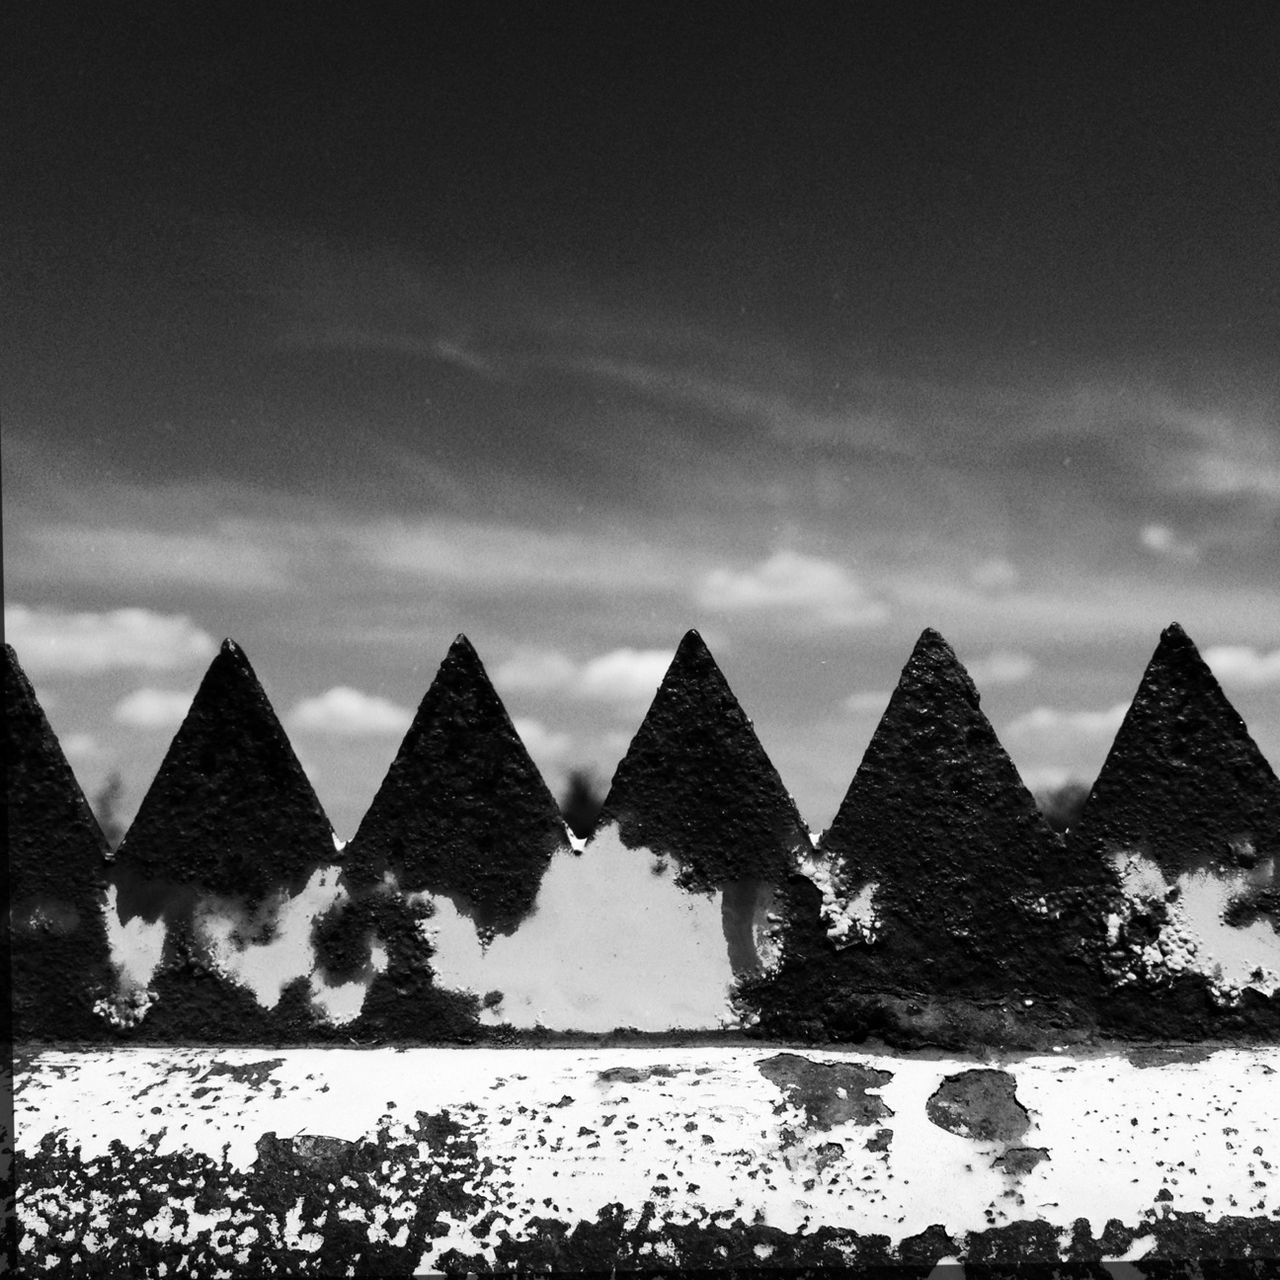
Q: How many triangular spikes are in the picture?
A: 6